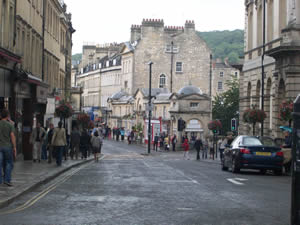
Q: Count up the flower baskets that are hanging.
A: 5